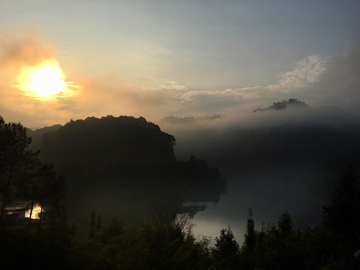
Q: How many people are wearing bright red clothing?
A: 0